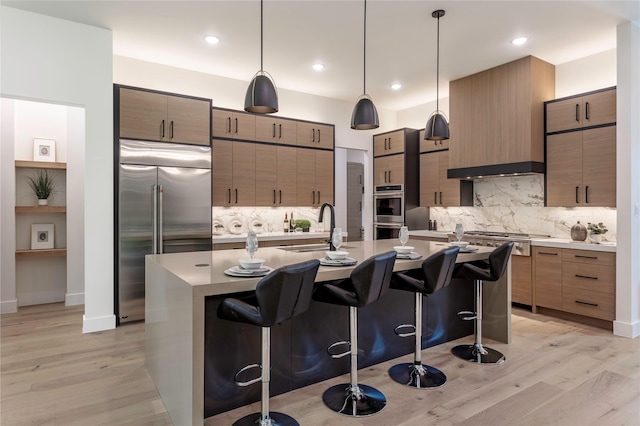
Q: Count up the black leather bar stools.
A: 4